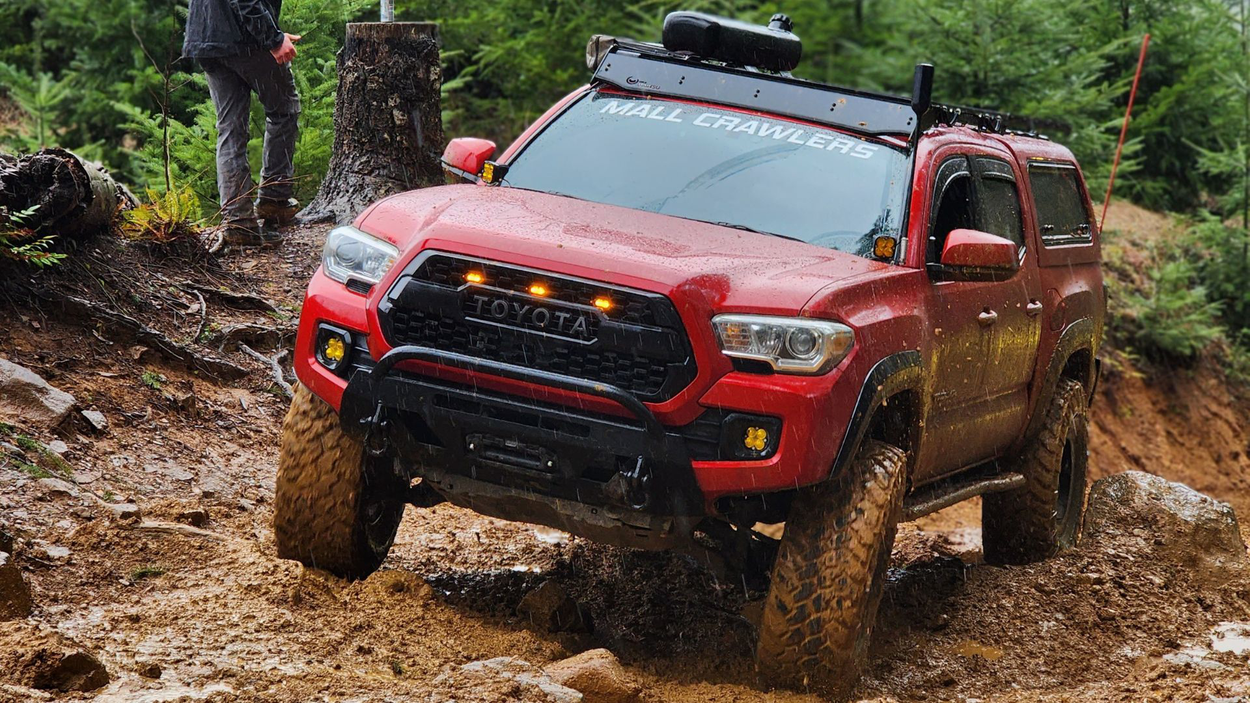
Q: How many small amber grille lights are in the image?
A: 3